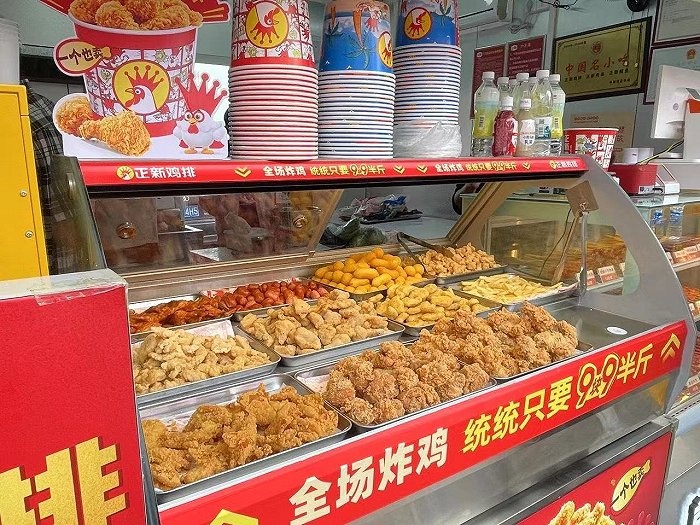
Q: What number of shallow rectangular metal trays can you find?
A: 11